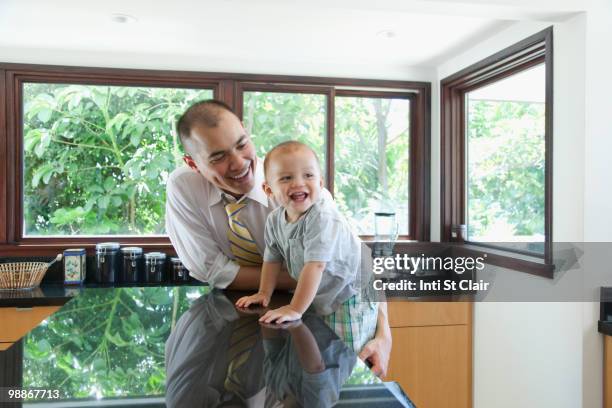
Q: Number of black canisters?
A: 4